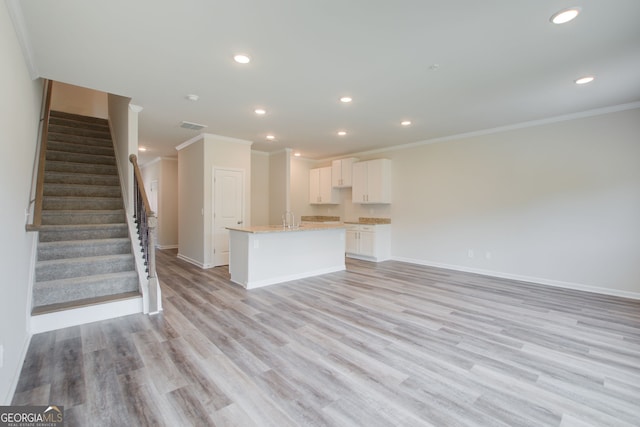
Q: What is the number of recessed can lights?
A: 10